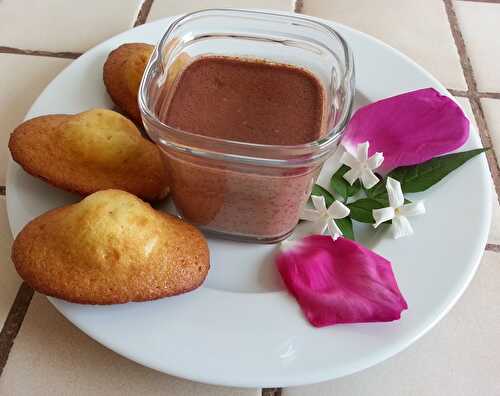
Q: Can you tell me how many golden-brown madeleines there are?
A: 3